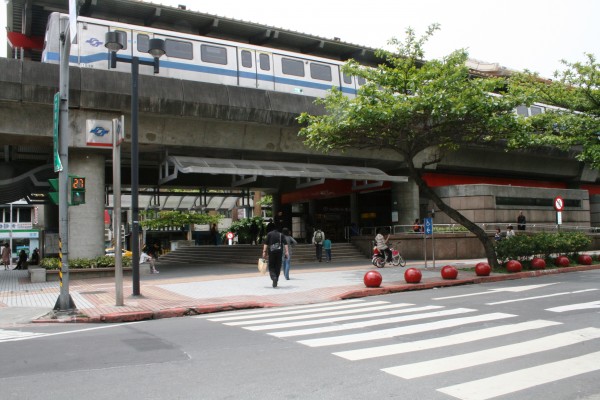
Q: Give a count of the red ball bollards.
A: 8